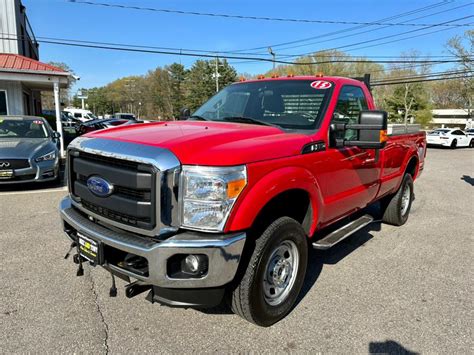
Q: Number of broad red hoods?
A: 1